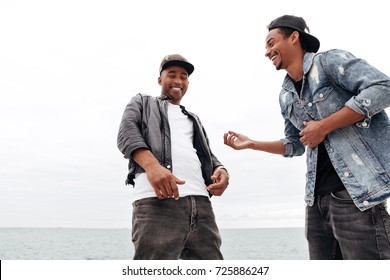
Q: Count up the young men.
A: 2